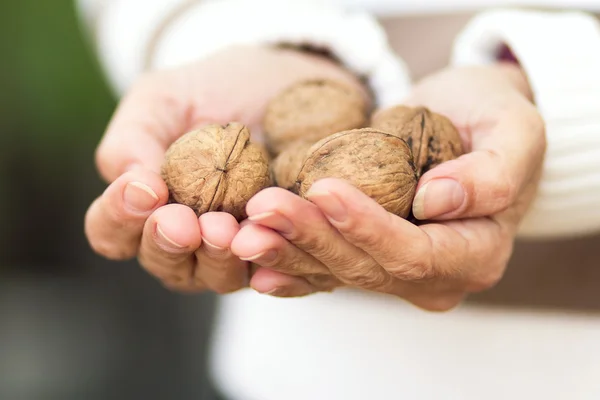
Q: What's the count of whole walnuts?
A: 5